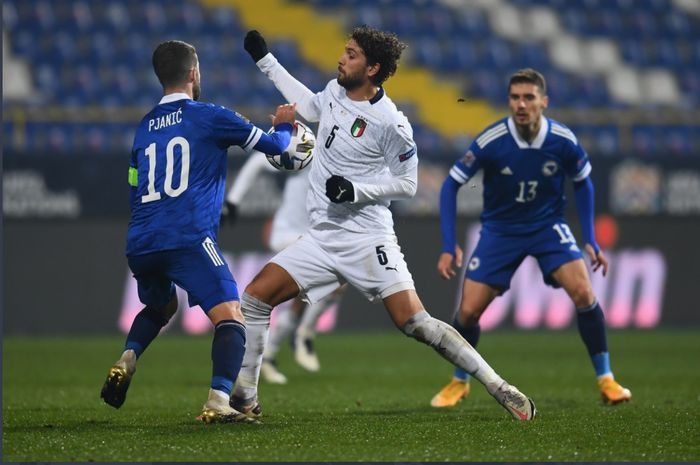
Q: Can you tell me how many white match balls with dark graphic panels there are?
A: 1